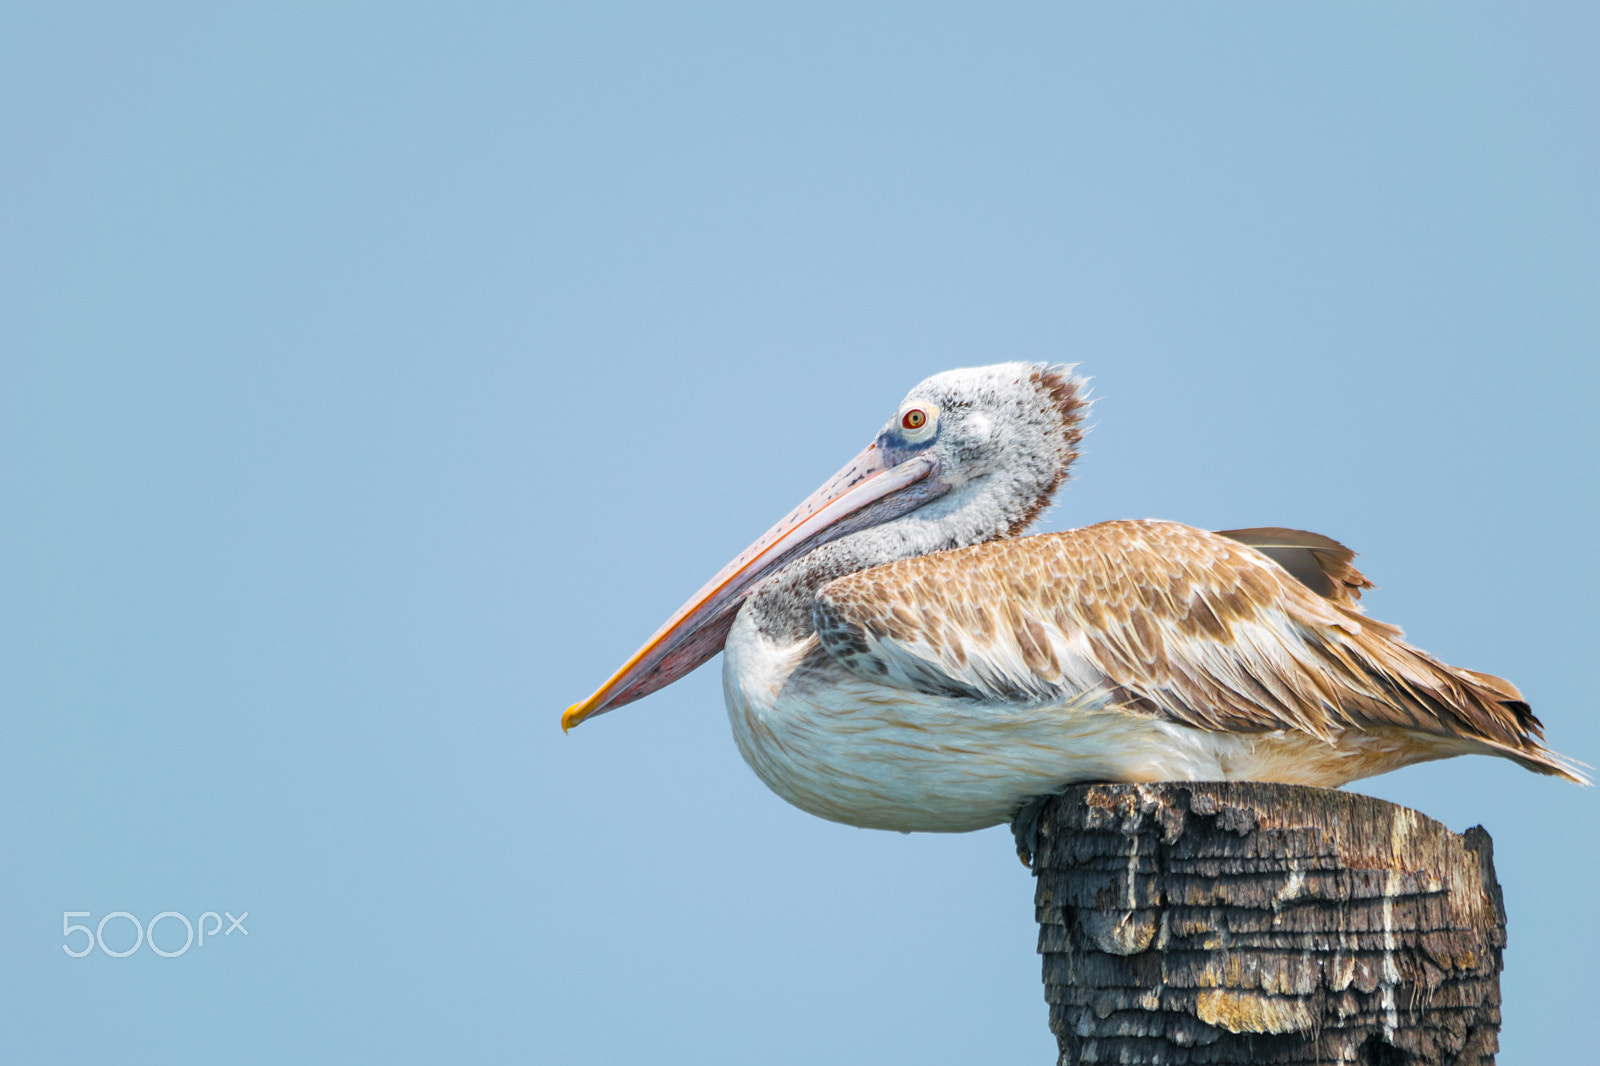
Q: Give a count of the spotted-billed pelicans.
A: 1